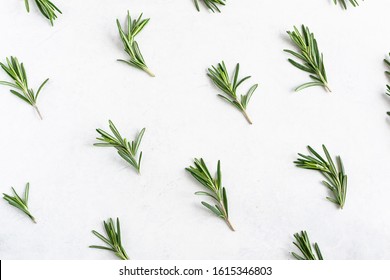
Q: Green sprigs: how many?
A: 14